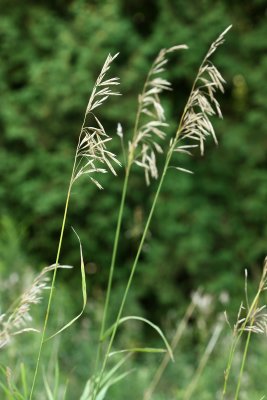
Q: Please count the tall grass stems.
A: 3